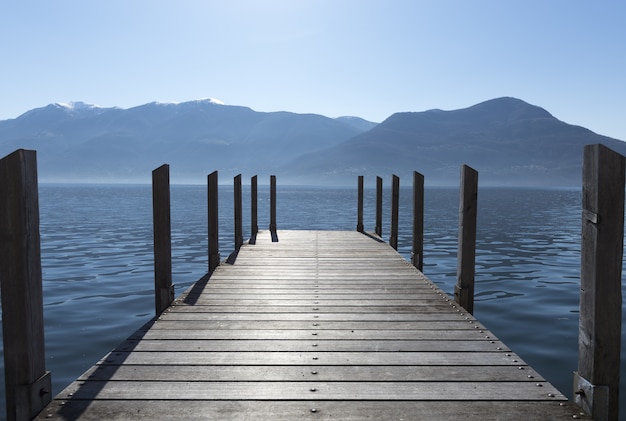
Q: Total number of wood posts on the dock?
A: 12